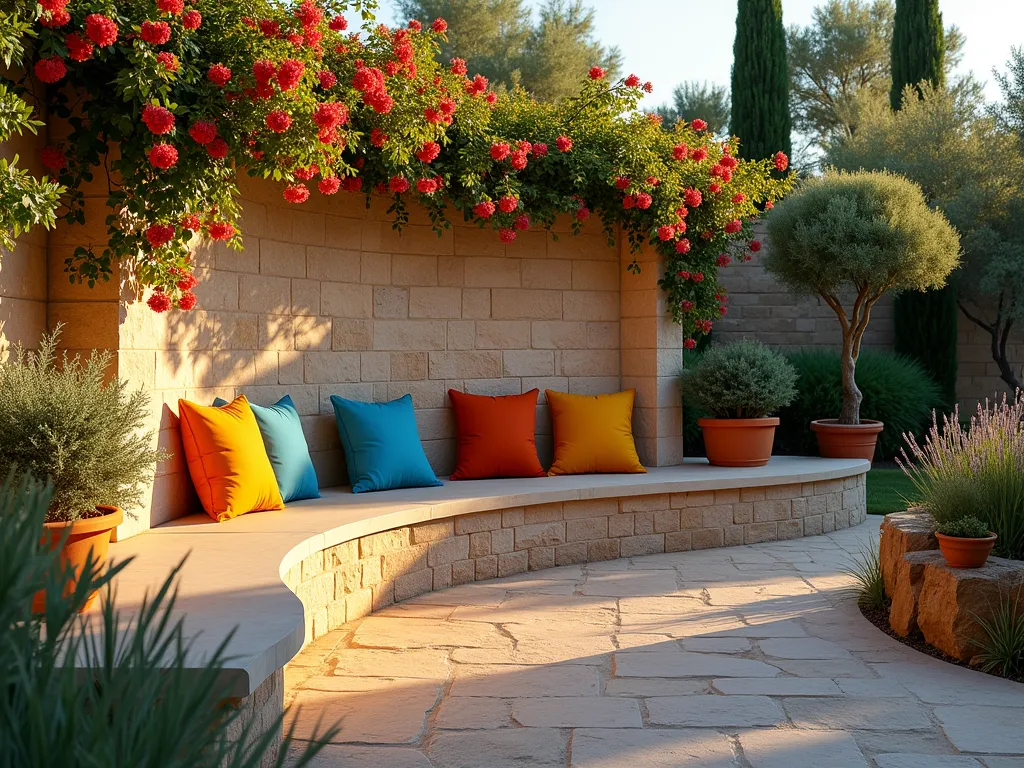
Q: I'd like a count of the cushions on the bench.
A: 5